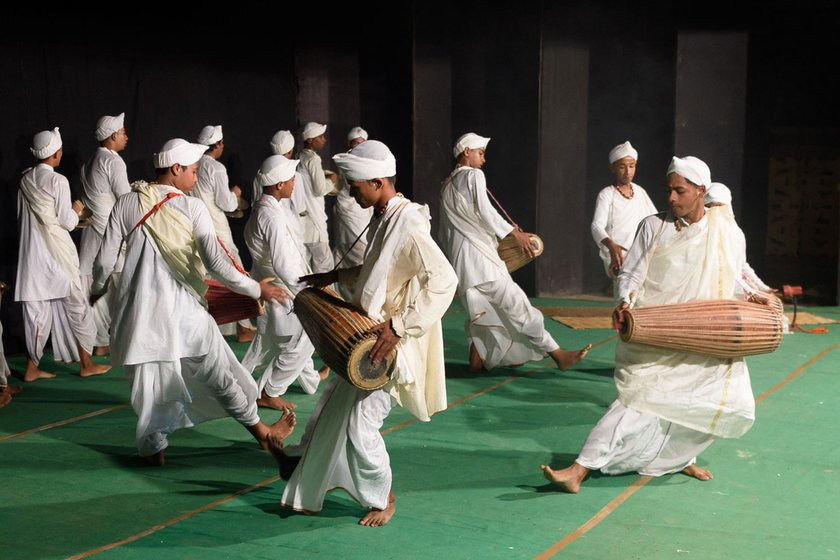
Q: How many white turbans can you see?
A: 13